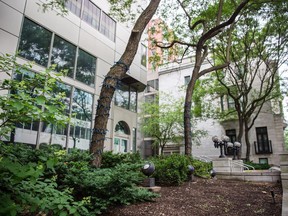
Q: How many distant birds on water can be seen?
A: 0